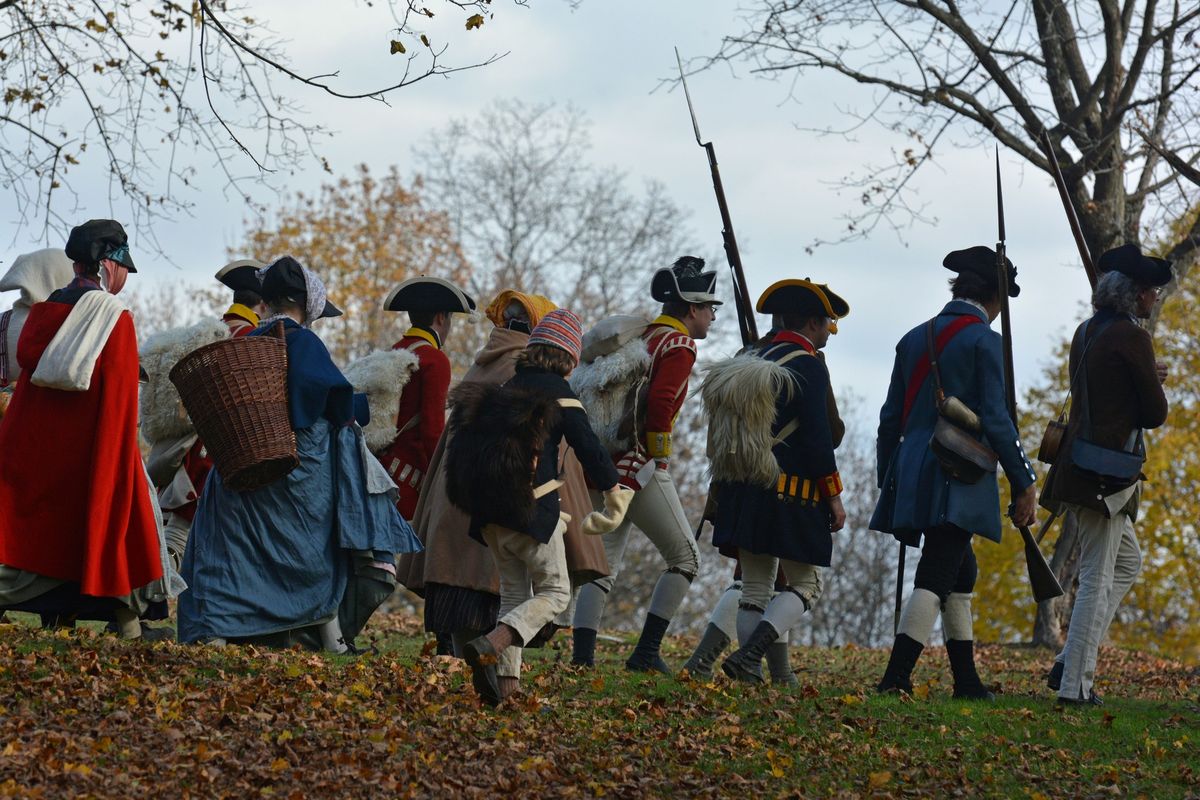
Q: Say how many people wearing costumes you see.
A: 12